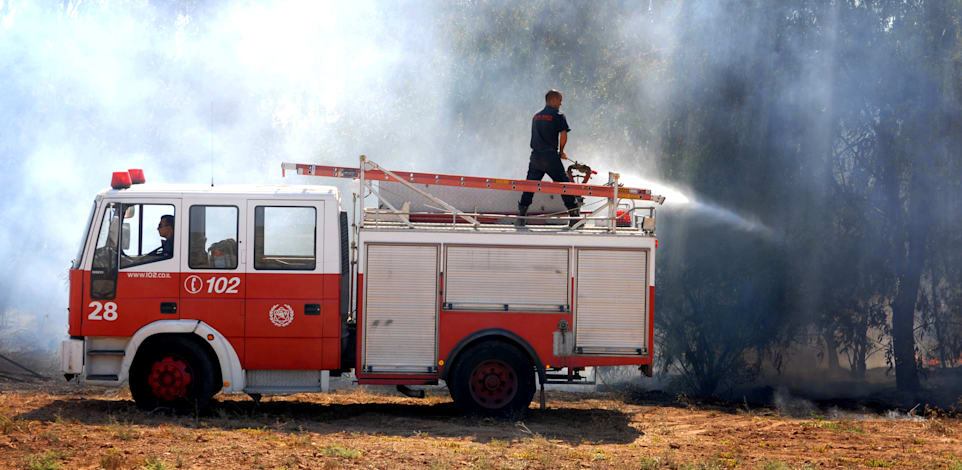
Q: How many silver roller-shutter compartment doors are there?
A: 3